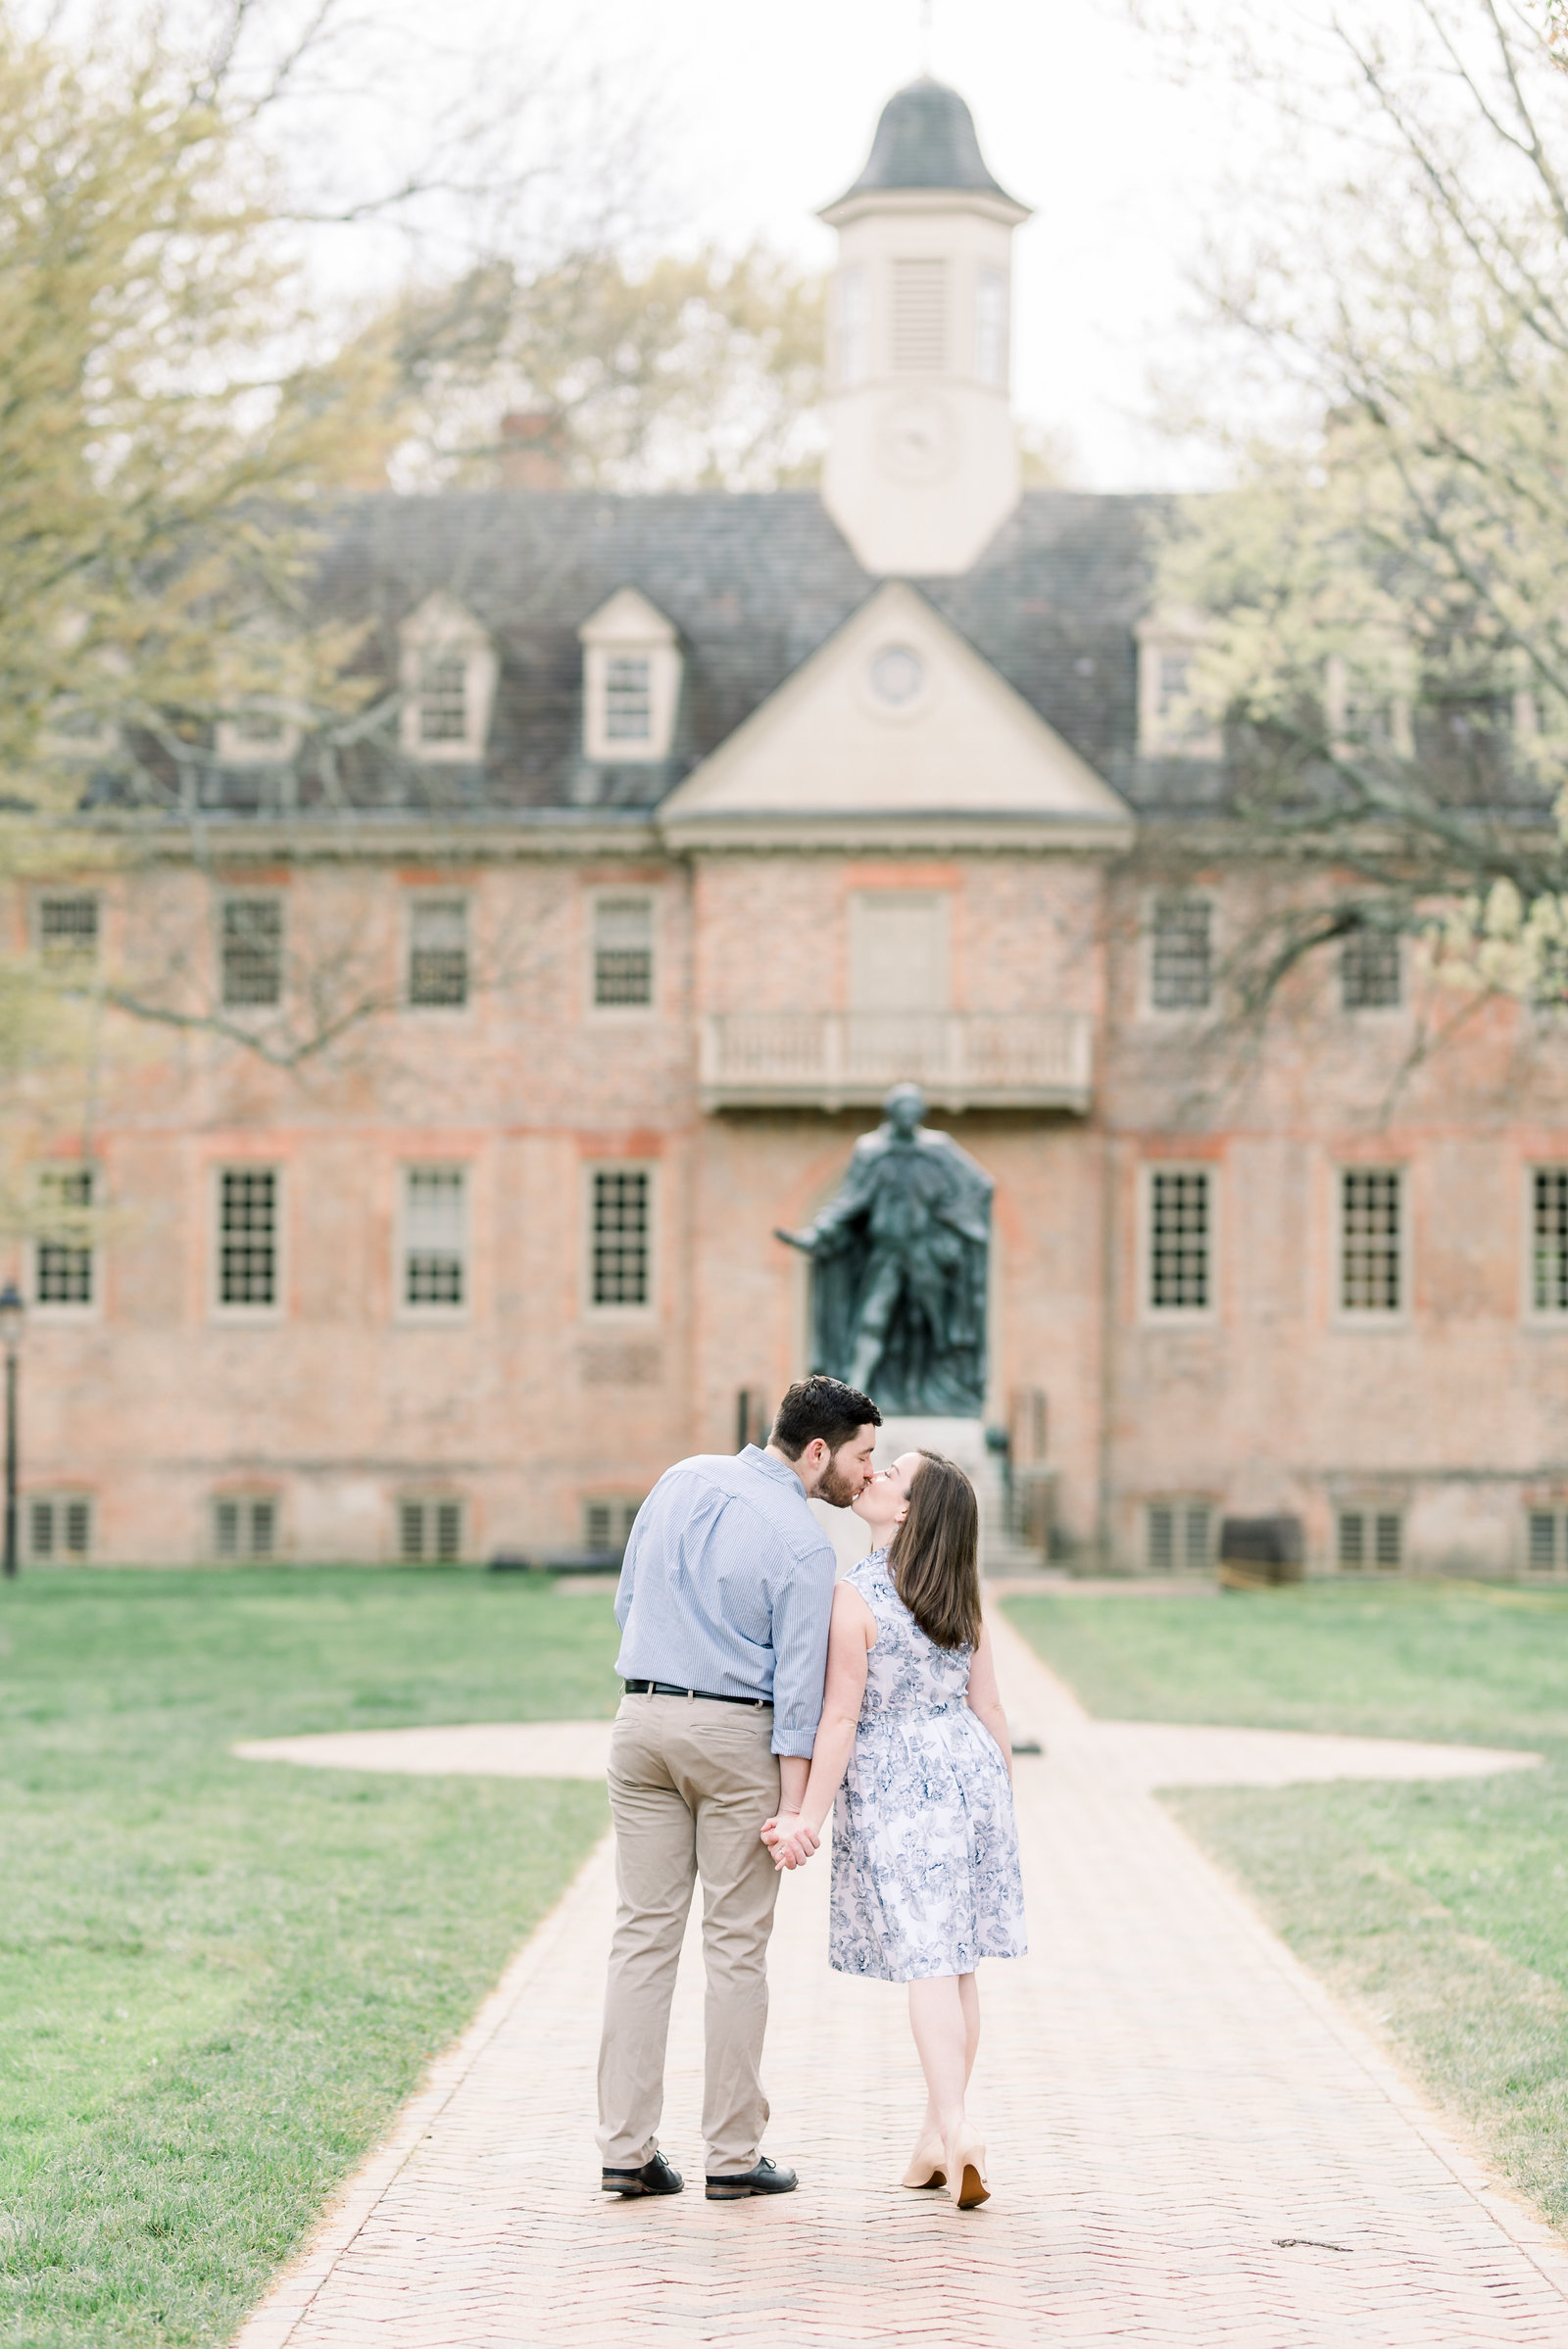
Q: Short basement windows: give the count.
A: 7